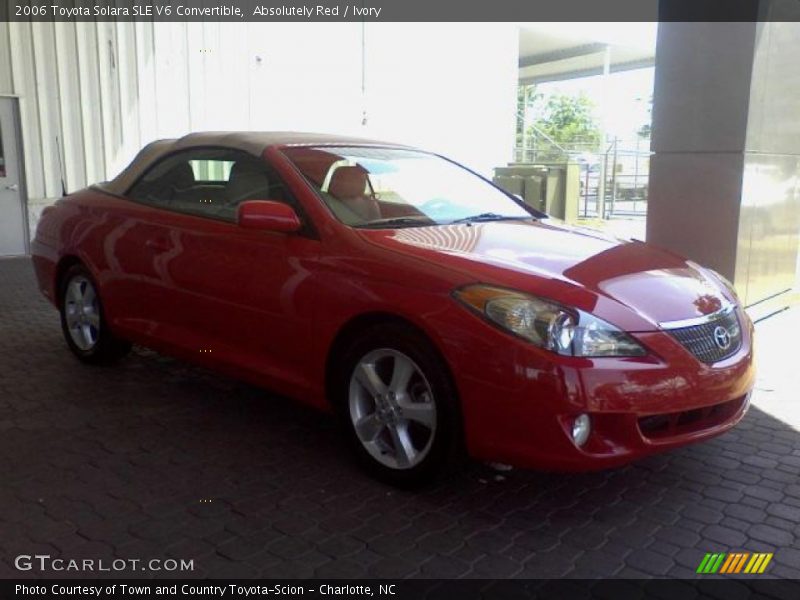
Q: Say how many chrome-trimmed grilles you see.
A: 1